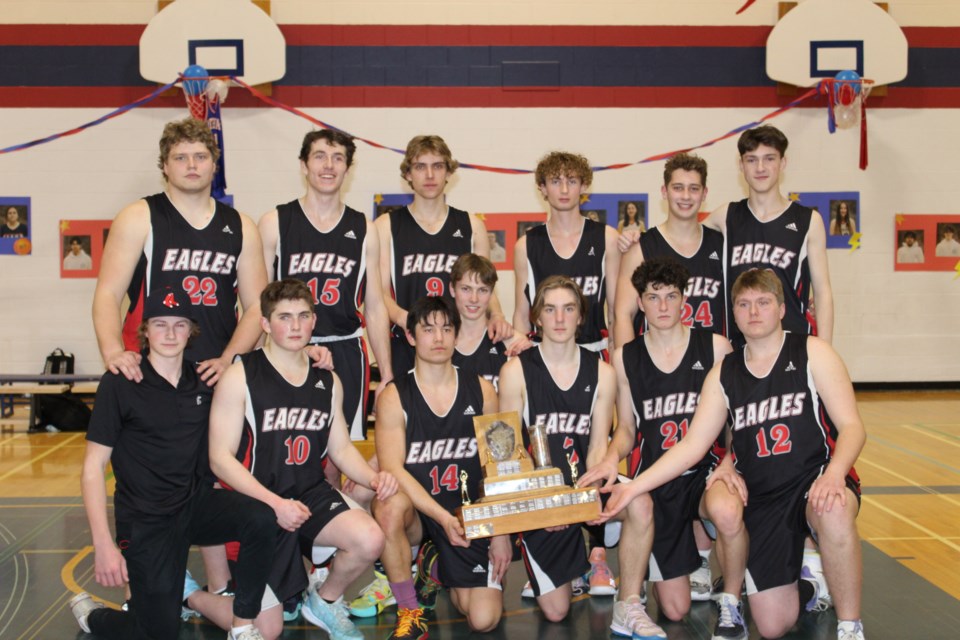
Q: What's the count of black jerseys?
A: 12